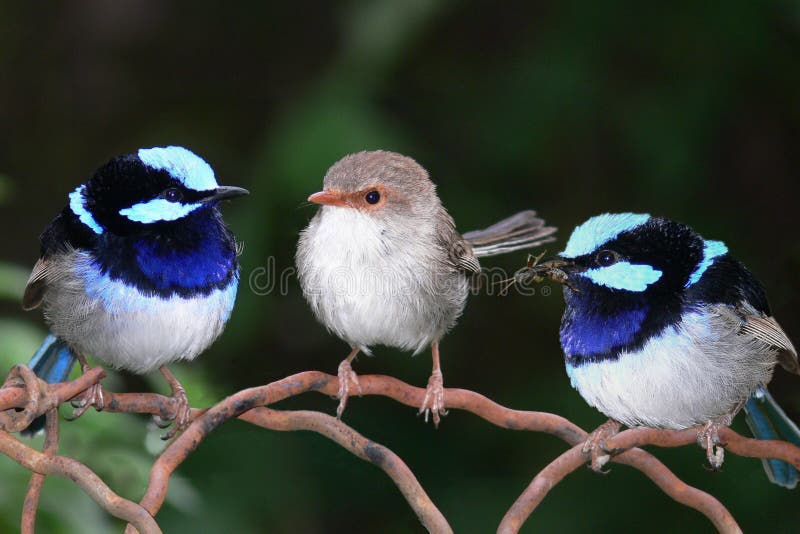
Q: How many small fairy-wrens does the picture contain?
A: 3